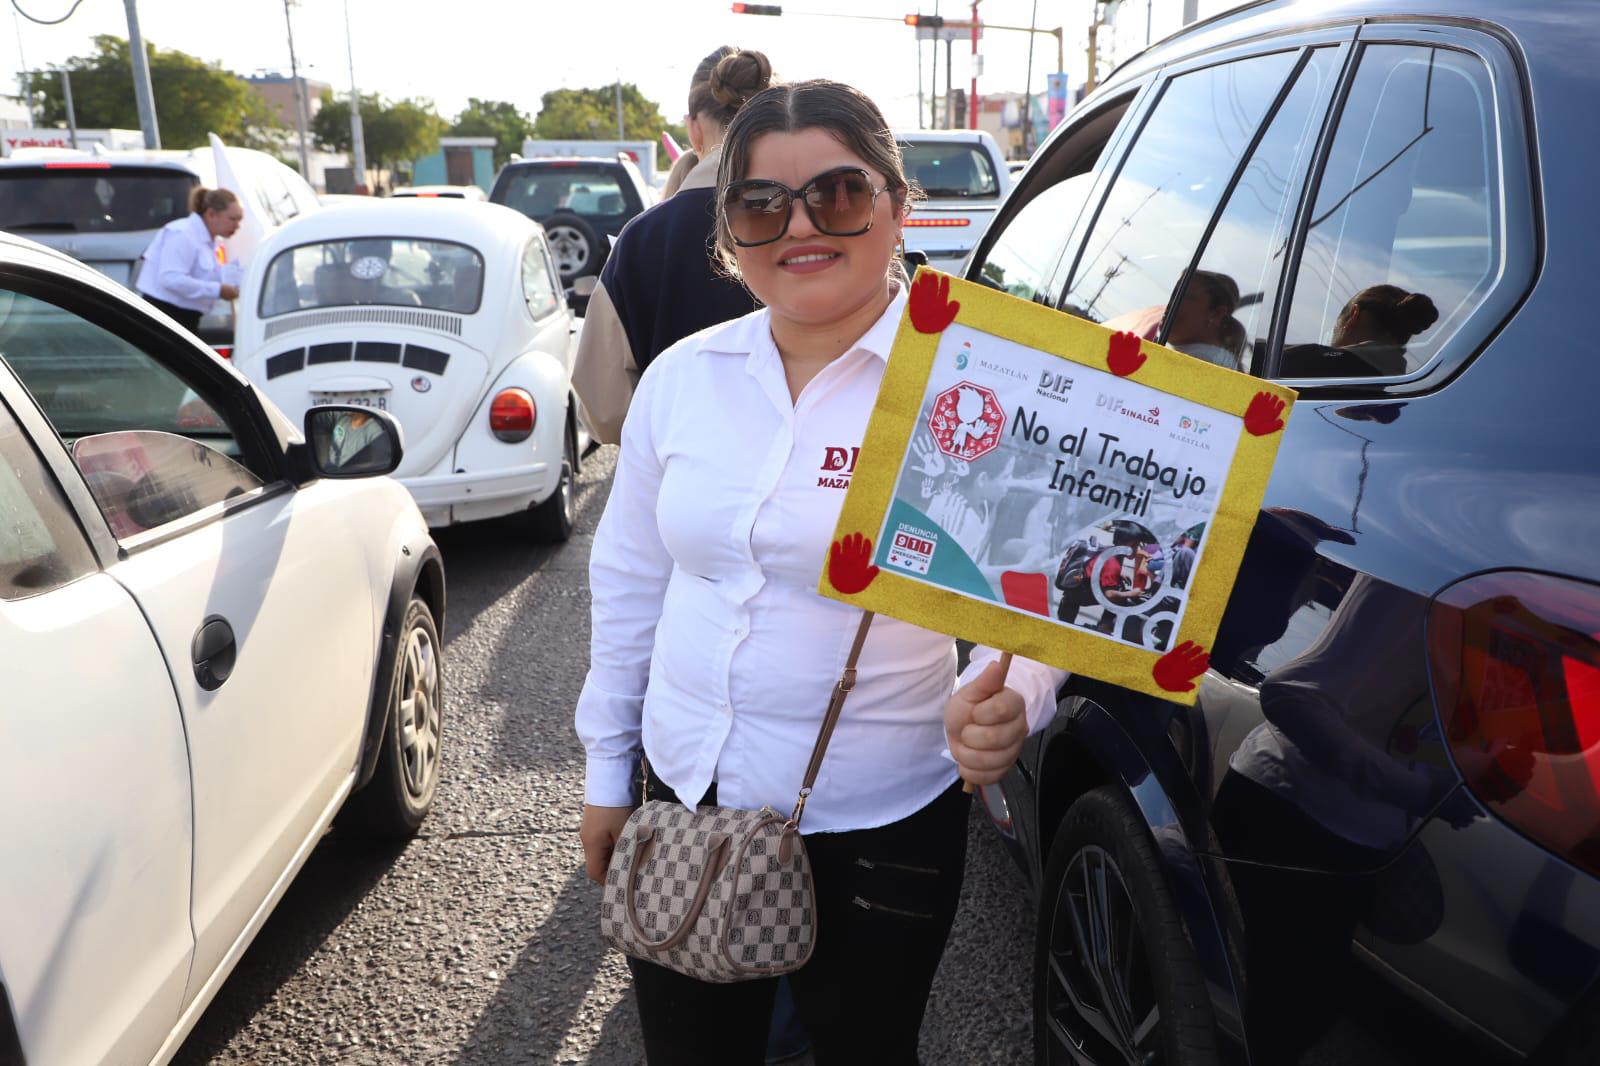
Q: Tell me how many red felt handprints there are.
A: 5